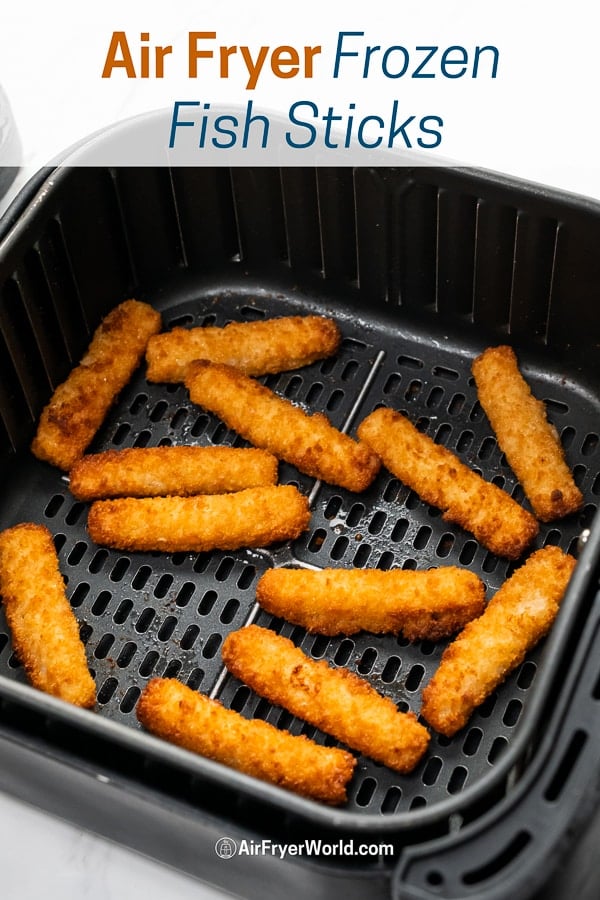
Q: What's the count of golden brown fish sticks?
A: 12